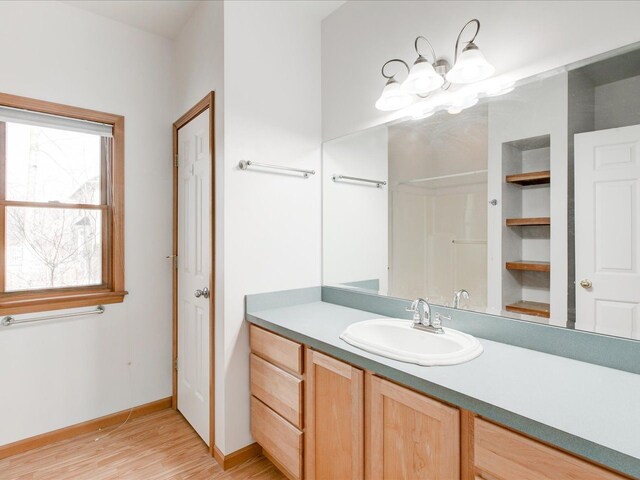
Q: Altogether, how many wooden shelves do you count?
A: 4